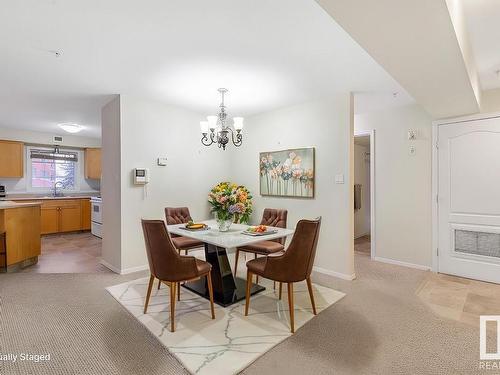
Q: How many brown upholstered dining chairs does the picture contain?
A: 4